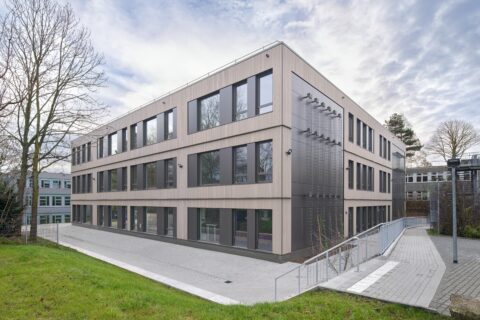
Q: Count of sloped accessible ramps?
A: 1